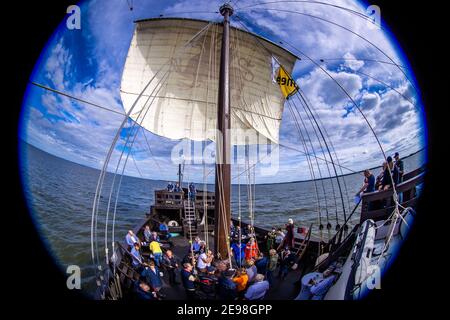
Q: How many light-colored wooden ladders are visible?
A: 1